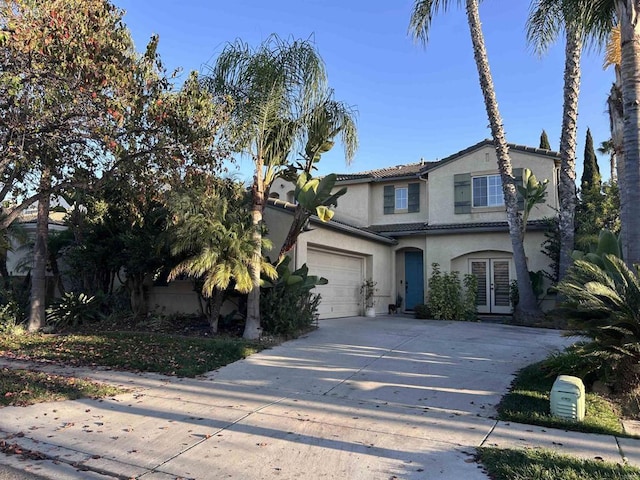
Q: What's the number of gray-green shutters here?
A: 4